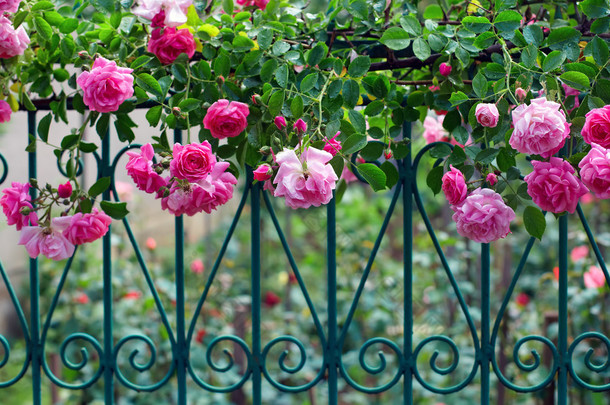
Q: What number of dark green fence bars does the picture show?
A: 8